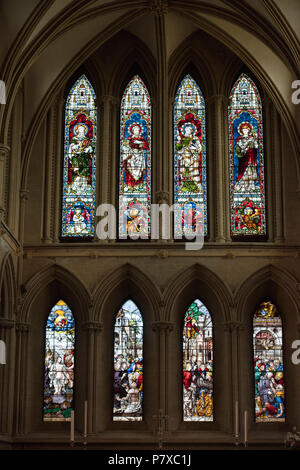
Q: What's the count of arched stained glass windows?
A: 8